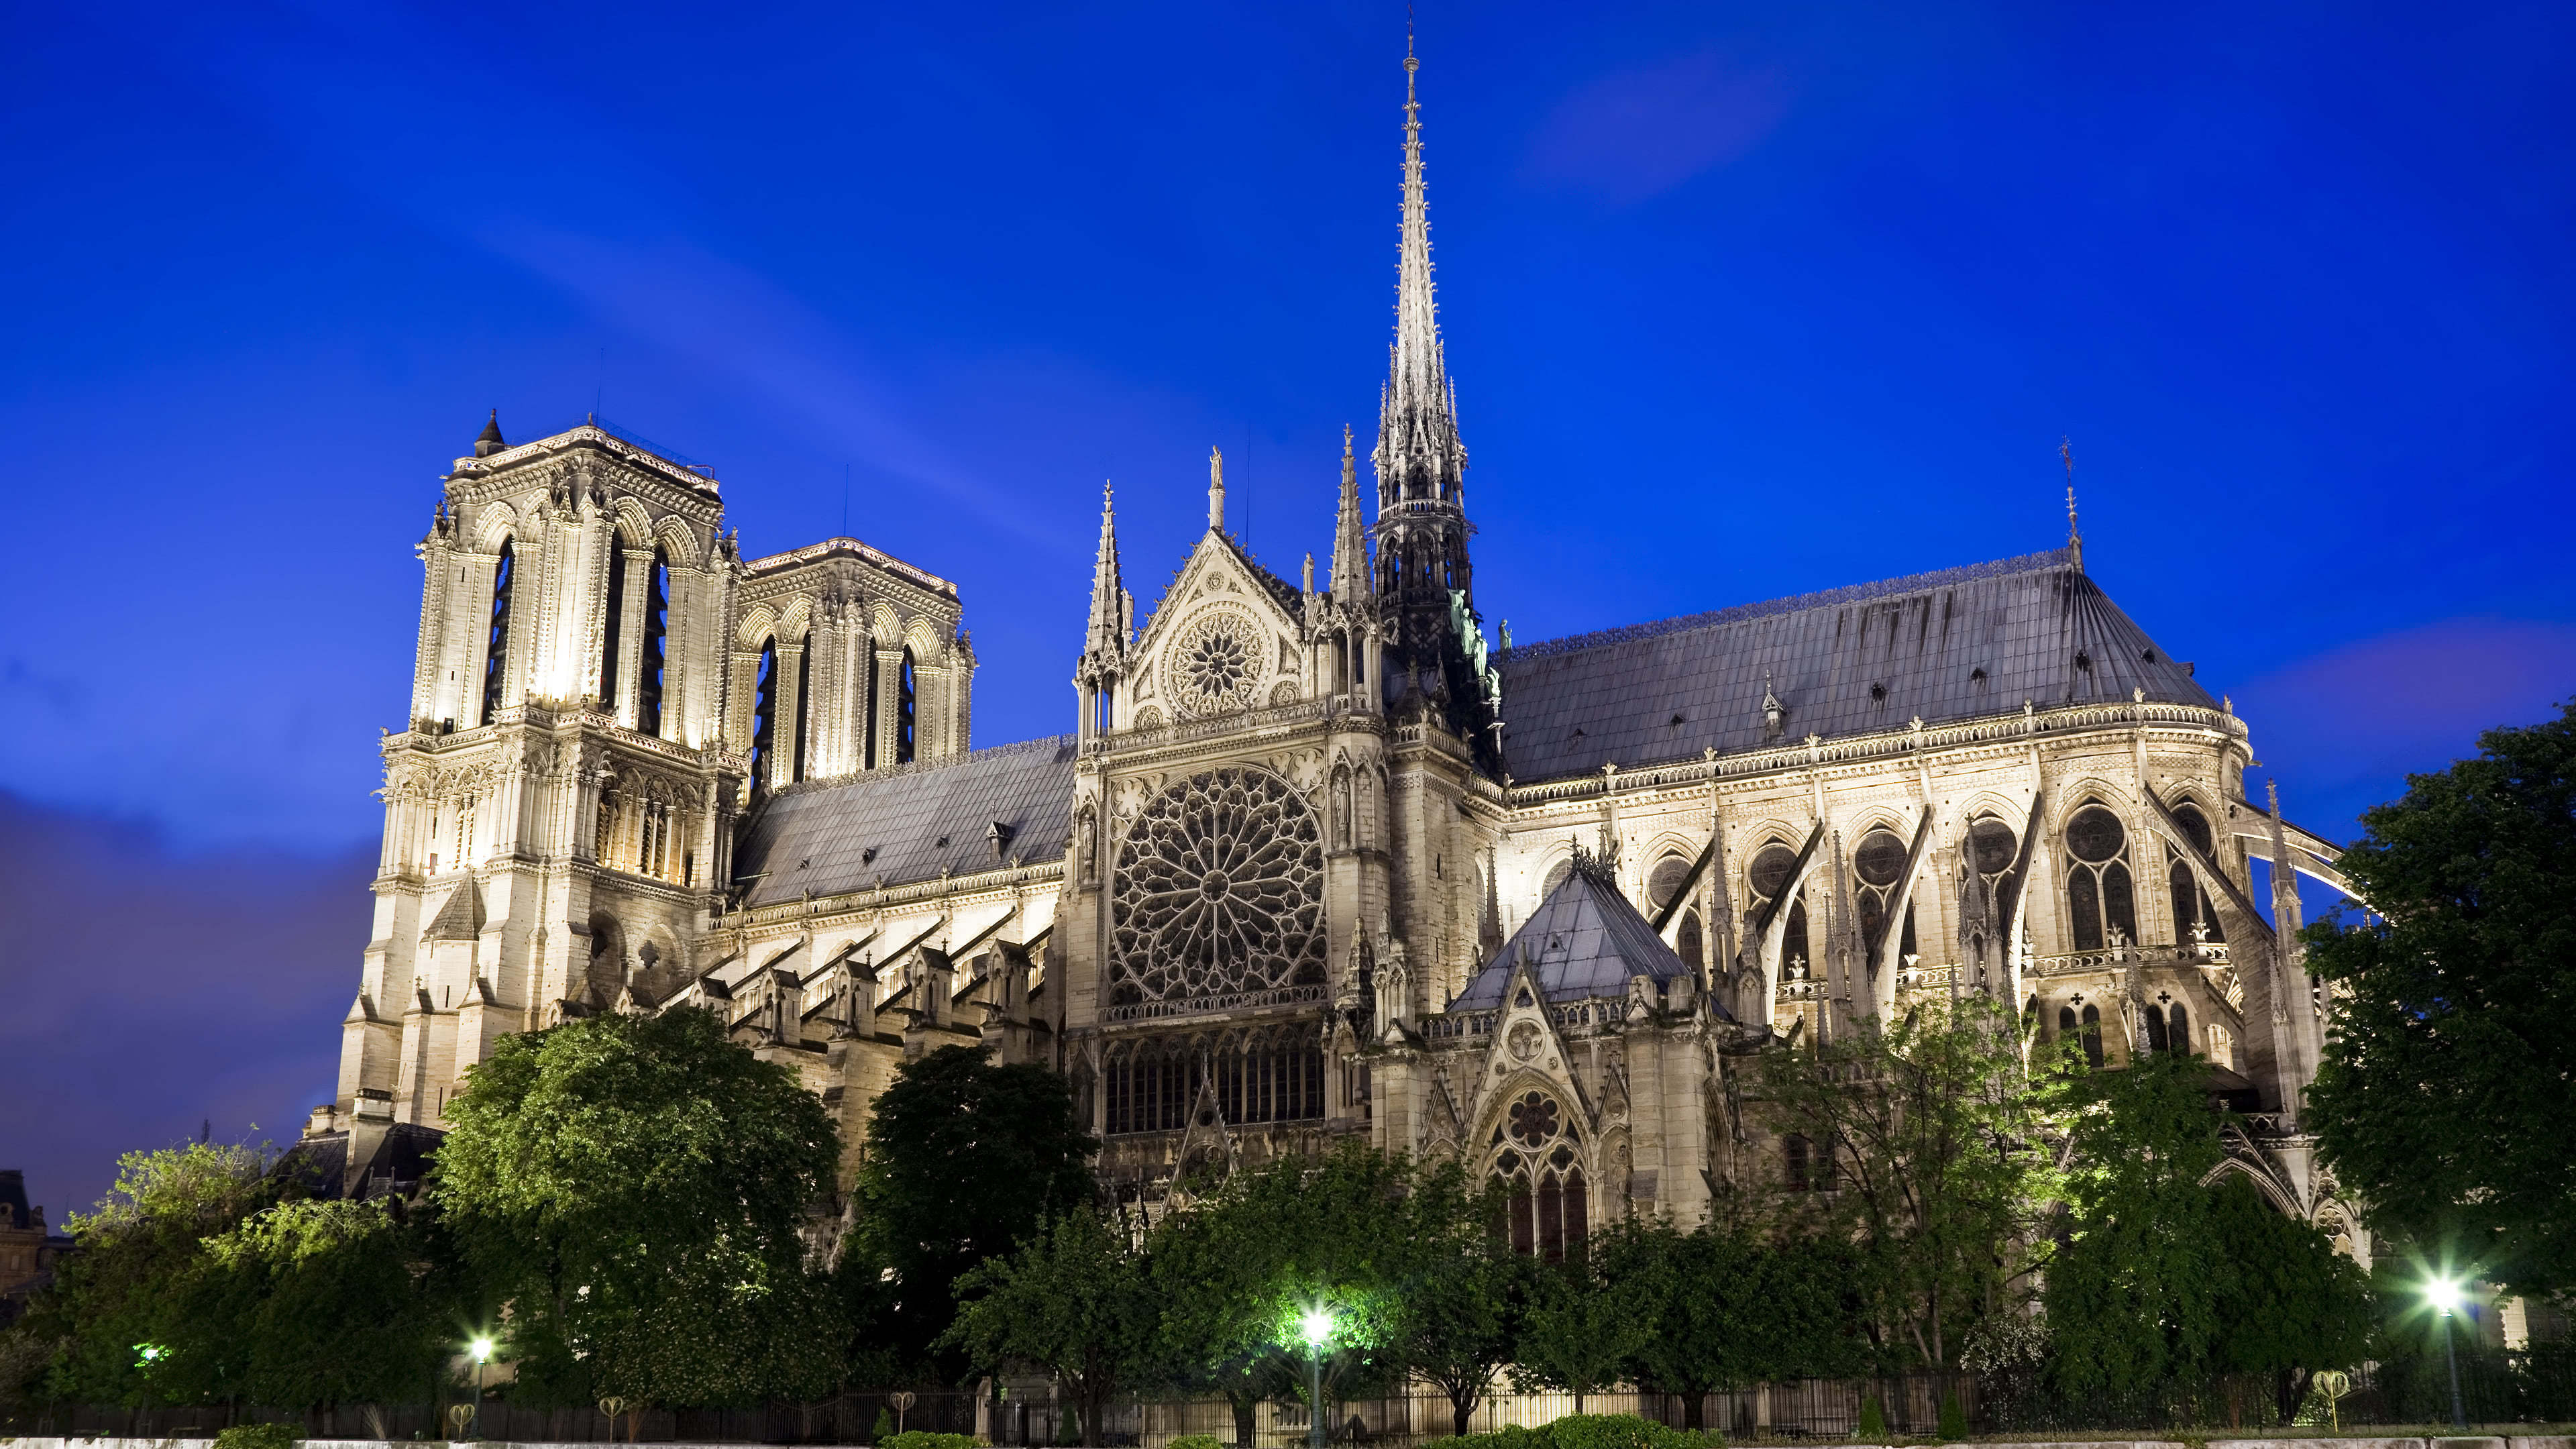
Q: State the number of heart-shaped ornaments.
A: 4